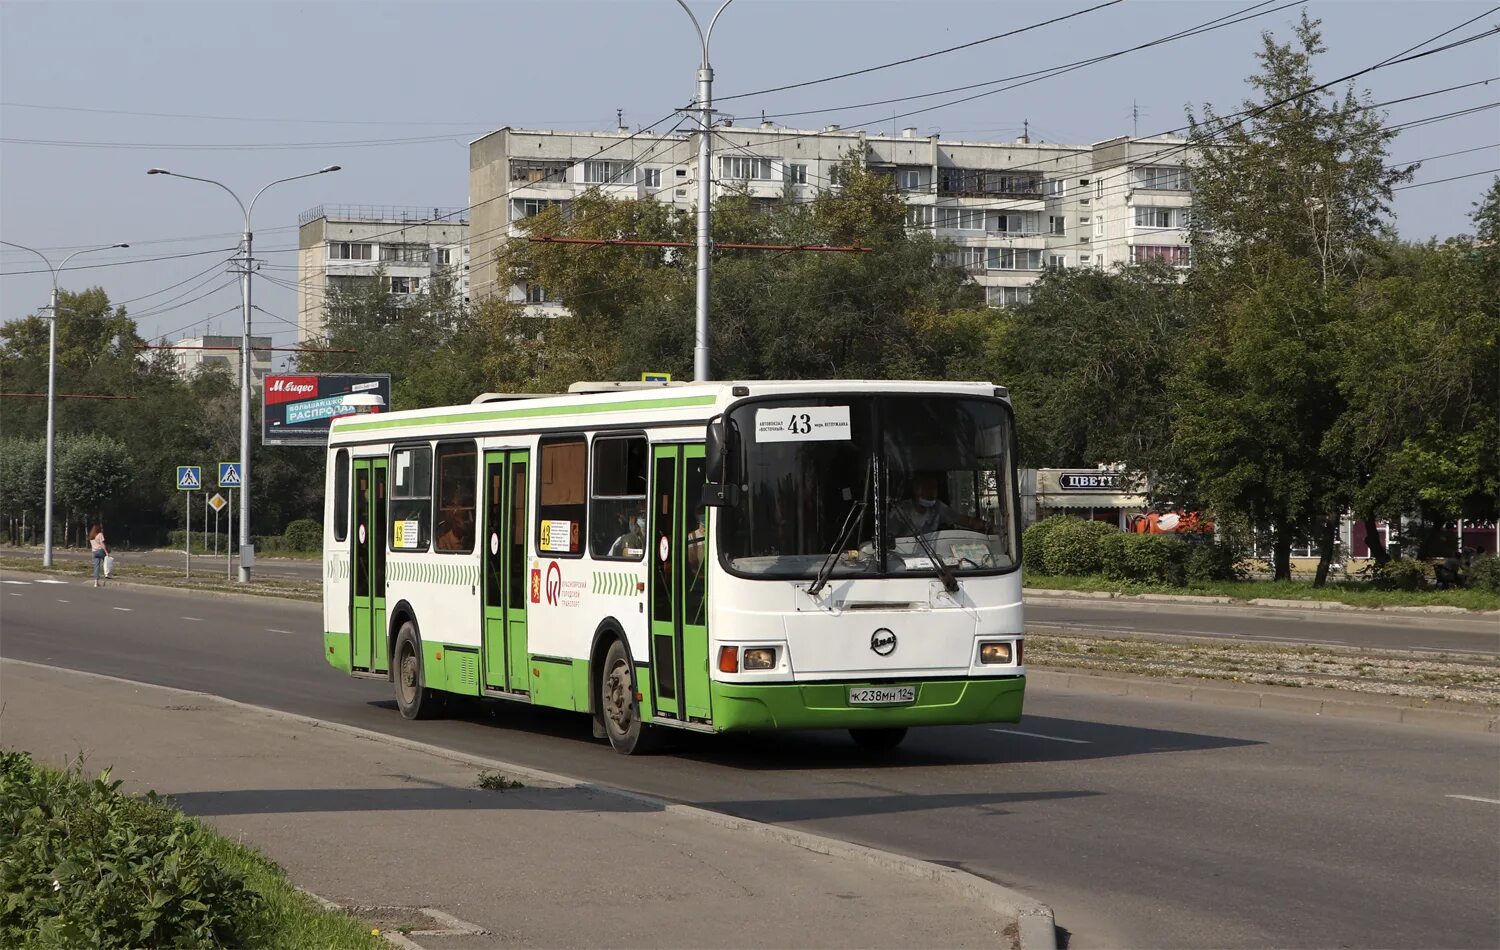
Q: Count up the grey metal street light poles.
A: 3